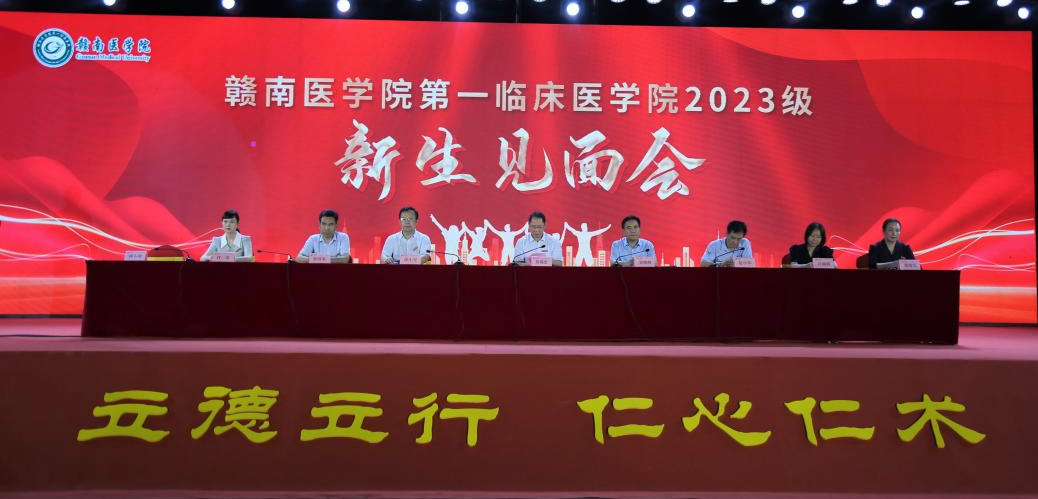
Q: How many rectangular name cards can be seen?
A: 9